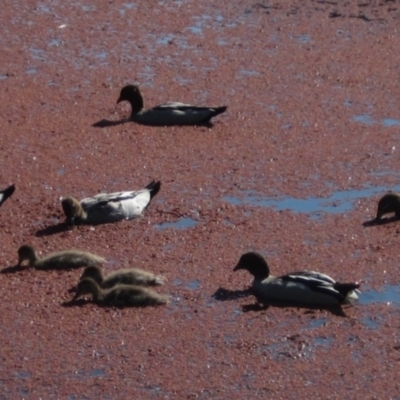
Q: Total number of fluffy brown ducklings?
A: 3